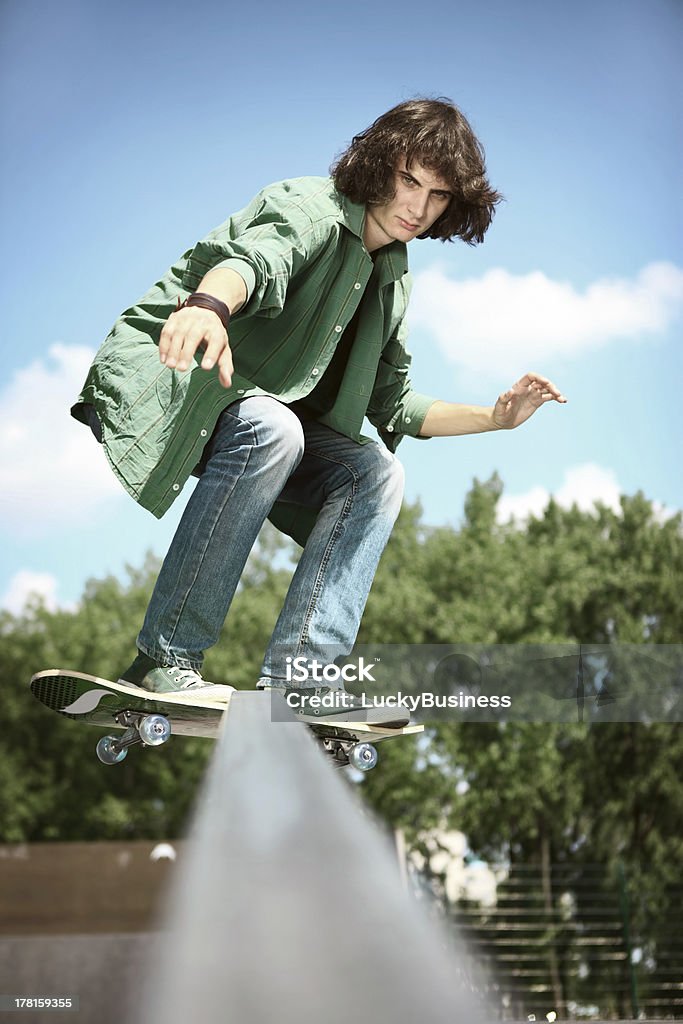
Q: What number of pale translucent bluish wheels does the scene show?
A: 3